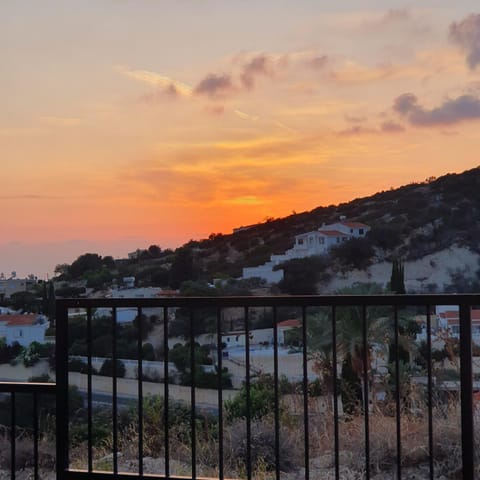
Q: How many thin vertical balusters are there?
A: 15